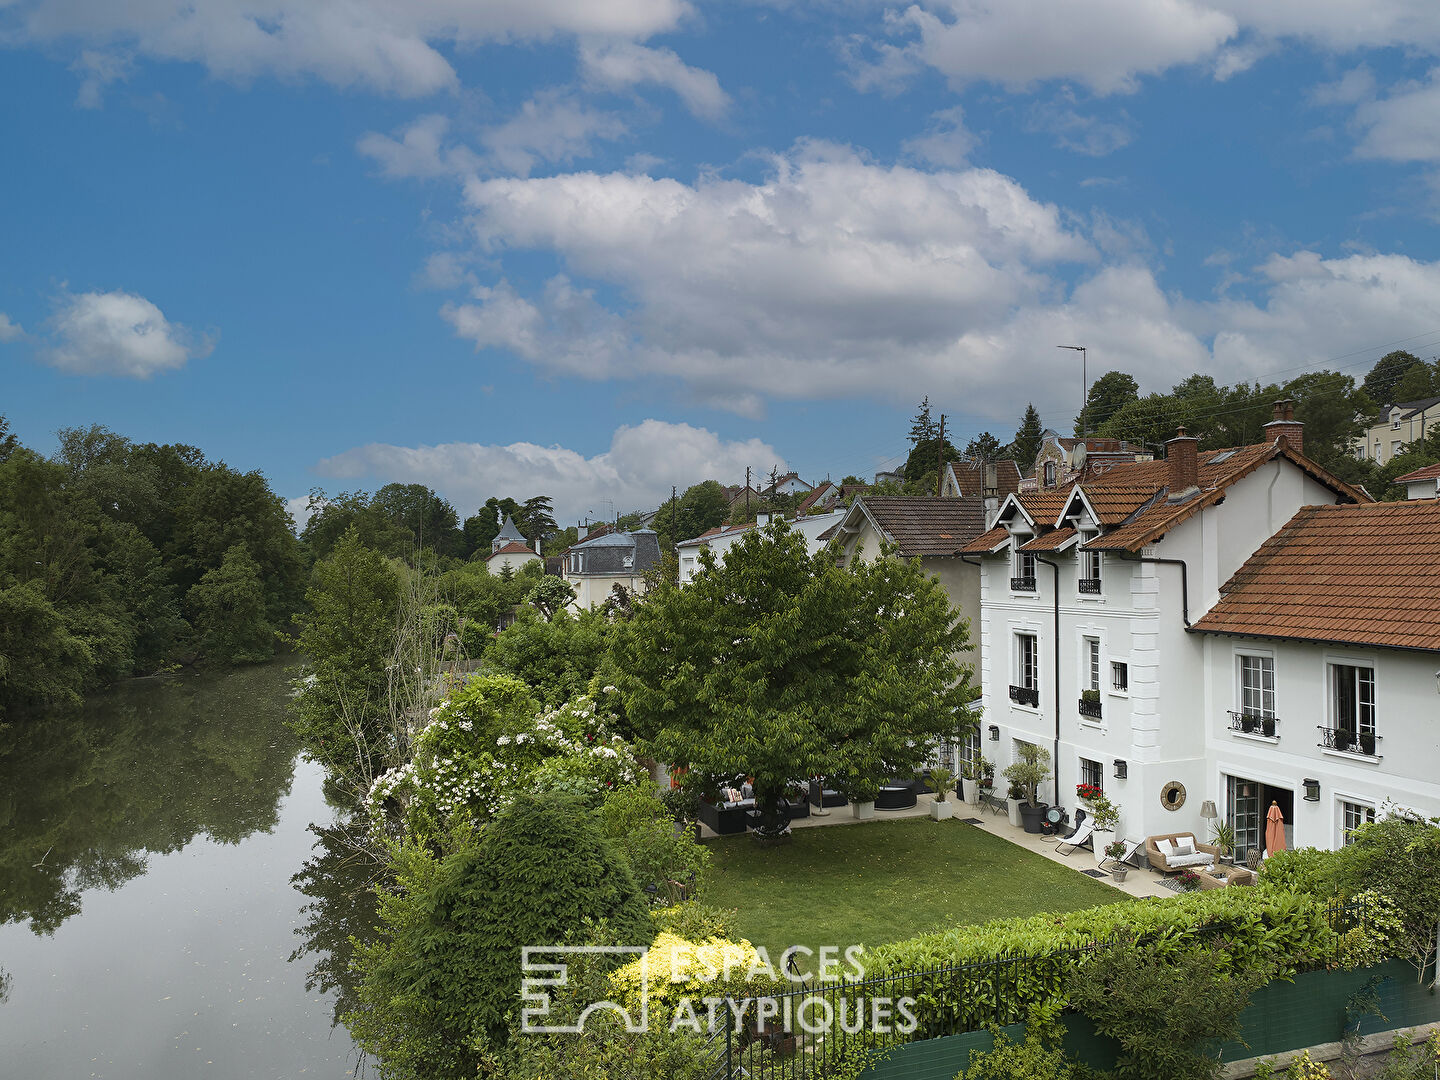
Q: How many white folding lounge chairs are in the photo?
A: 2